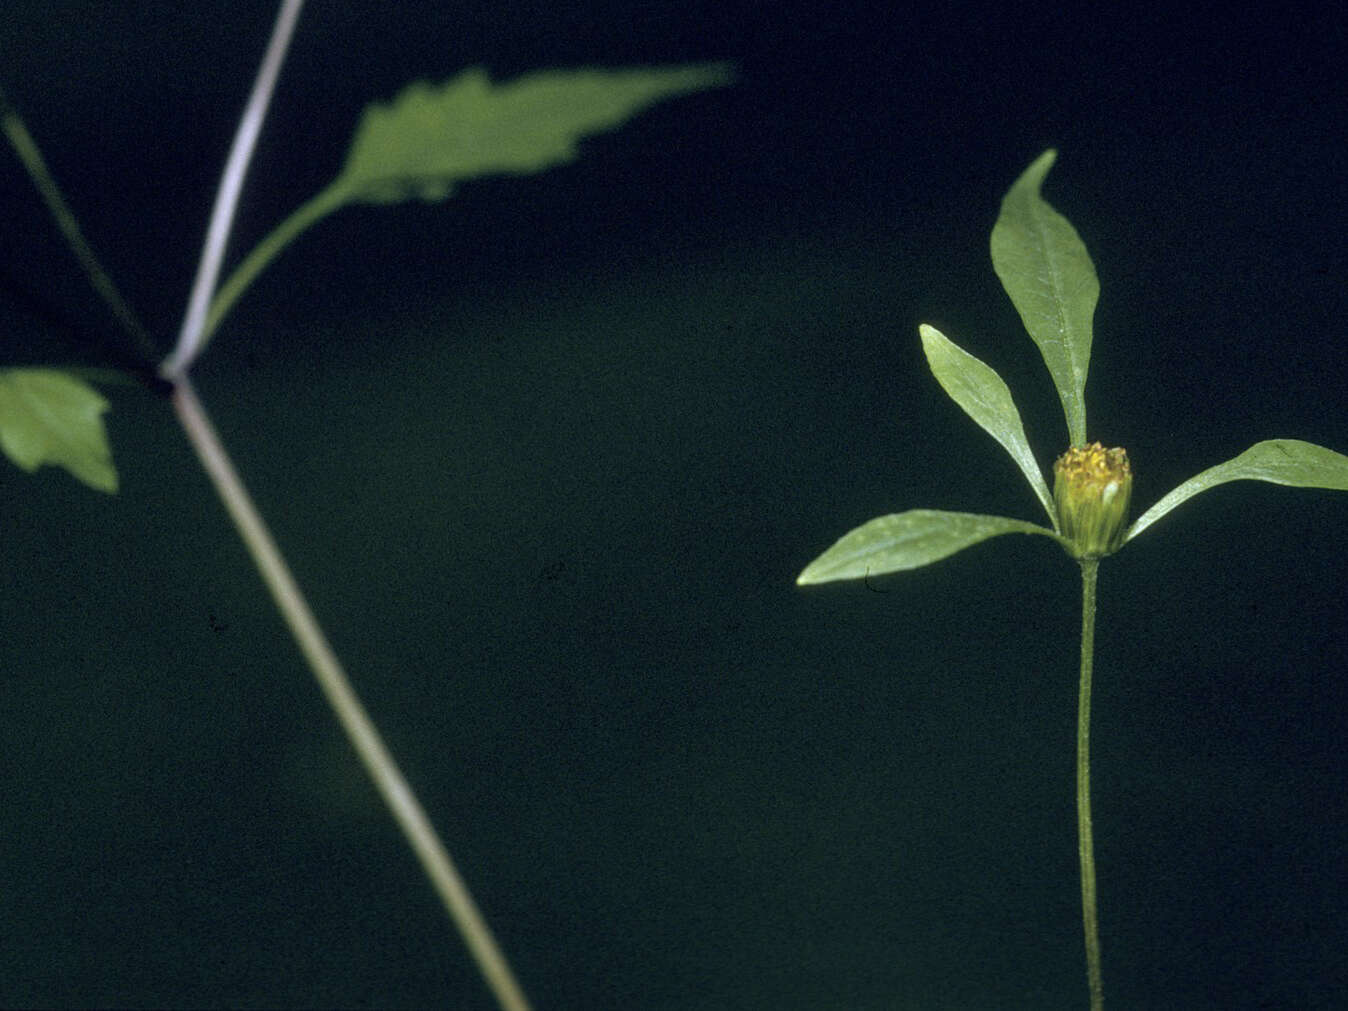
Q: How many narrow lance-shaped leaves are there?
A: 4